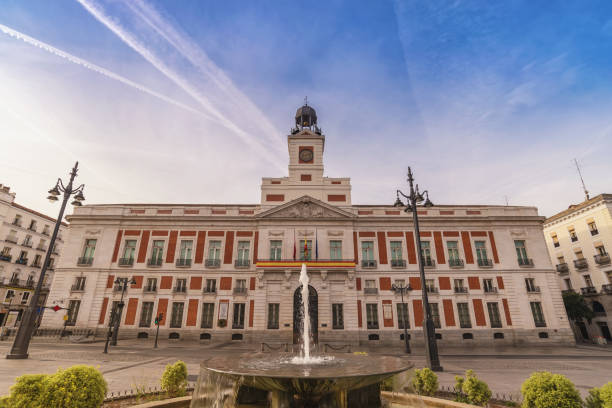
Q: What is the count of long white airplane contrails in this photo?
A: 3